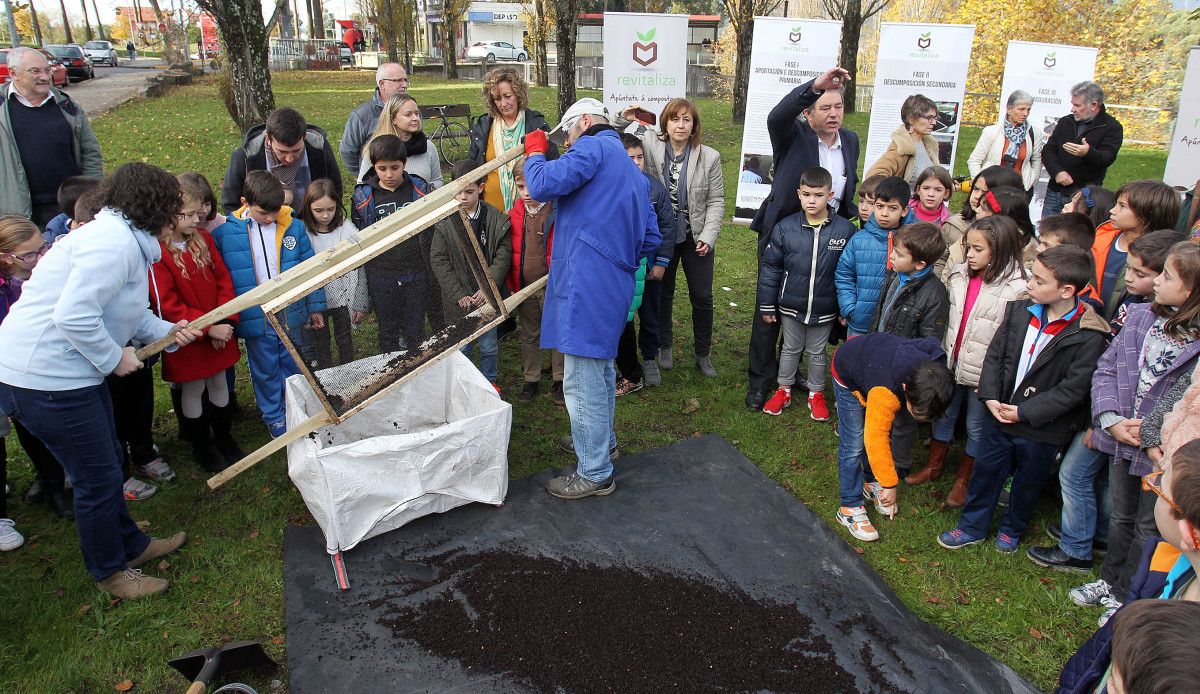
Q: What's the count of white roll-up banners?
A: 5